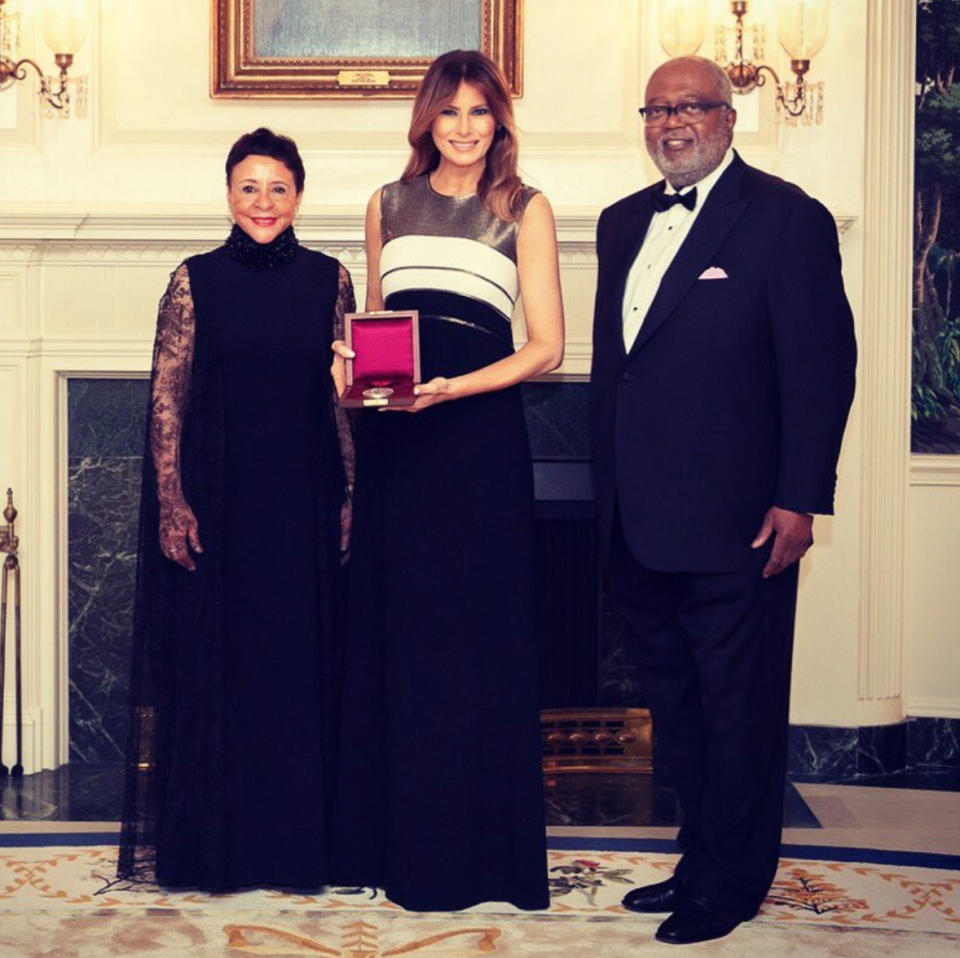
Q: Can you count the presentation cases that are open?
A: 1